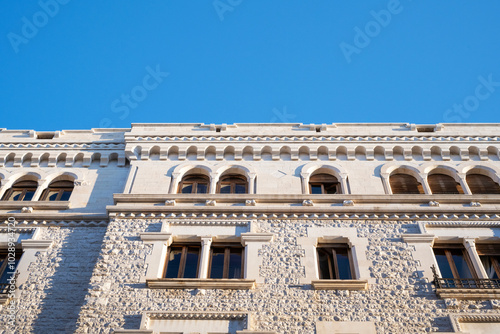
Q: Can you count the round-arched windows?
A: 8